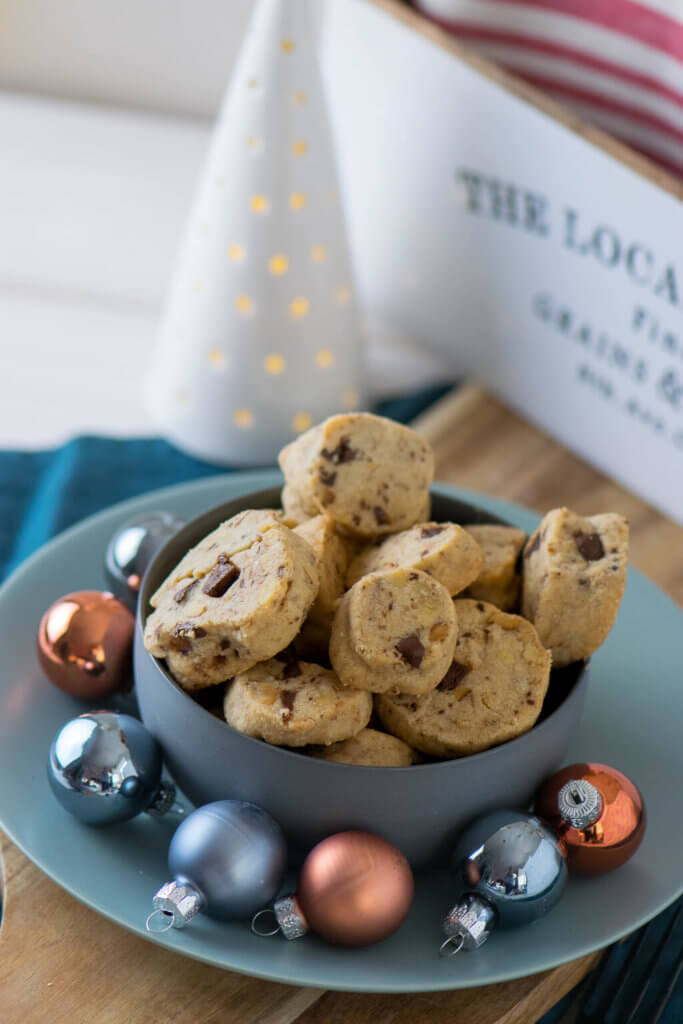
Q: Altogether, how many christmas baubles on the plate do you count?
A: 7